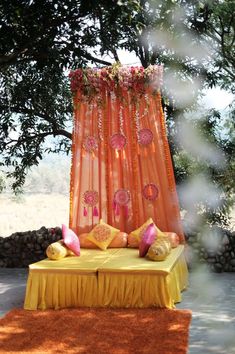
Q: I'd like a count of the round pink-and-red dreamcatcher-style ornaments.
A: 6